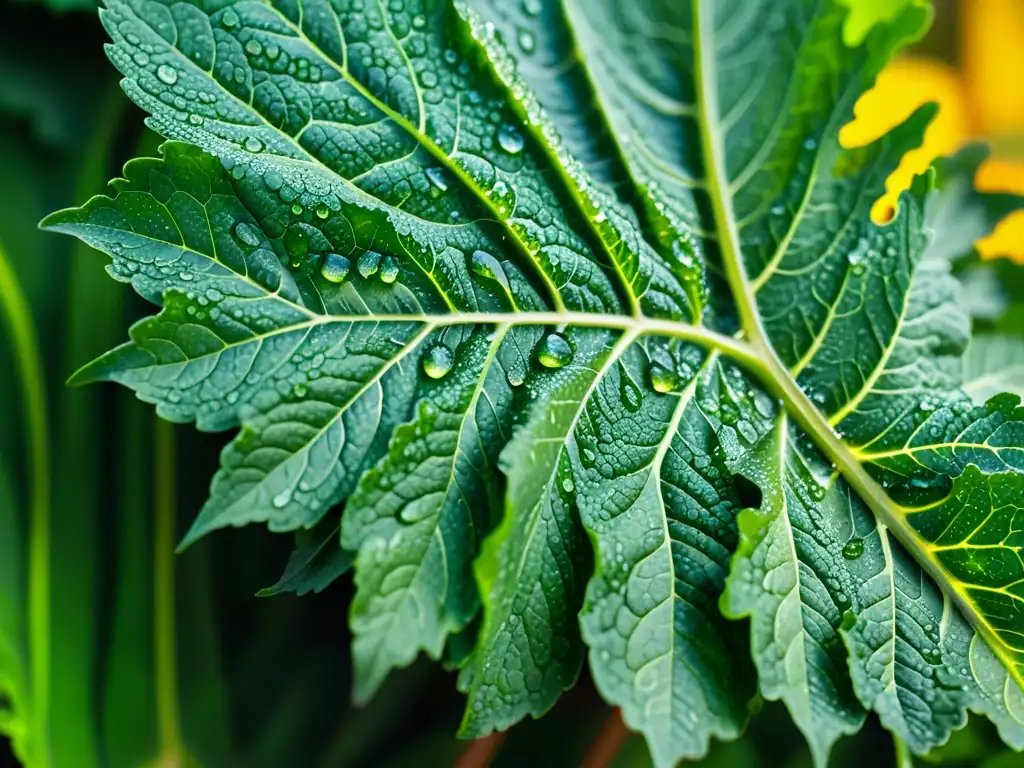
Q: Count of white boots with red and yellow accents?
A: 0